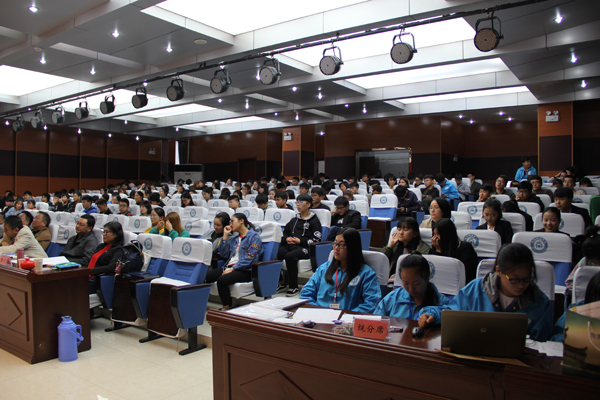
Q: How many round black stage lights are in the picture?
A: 12